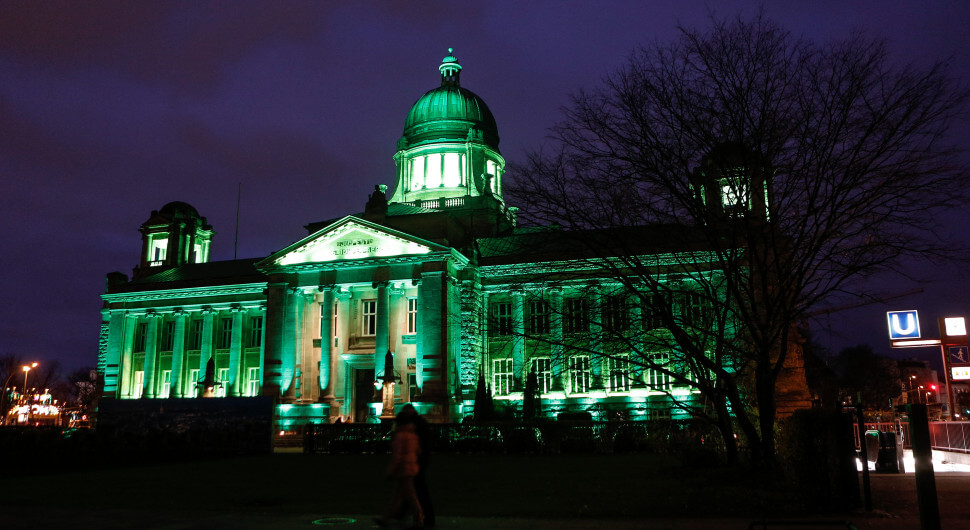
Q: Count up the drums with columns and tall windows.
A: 1